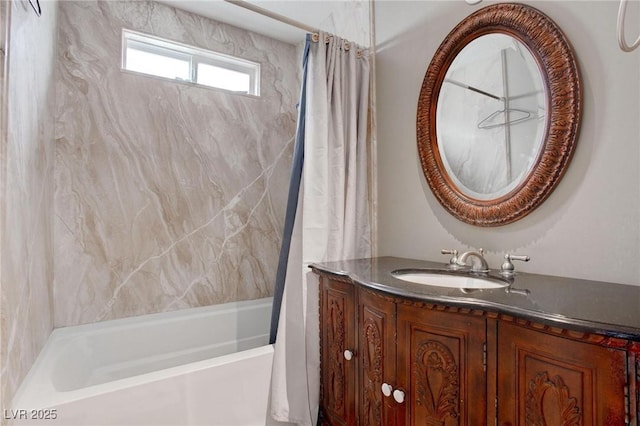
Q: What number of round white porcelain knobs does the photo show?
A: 3